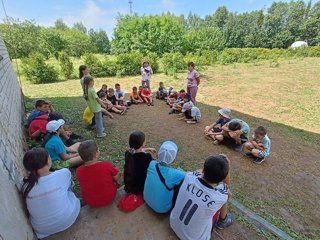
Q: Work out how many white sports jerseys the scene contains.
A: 1